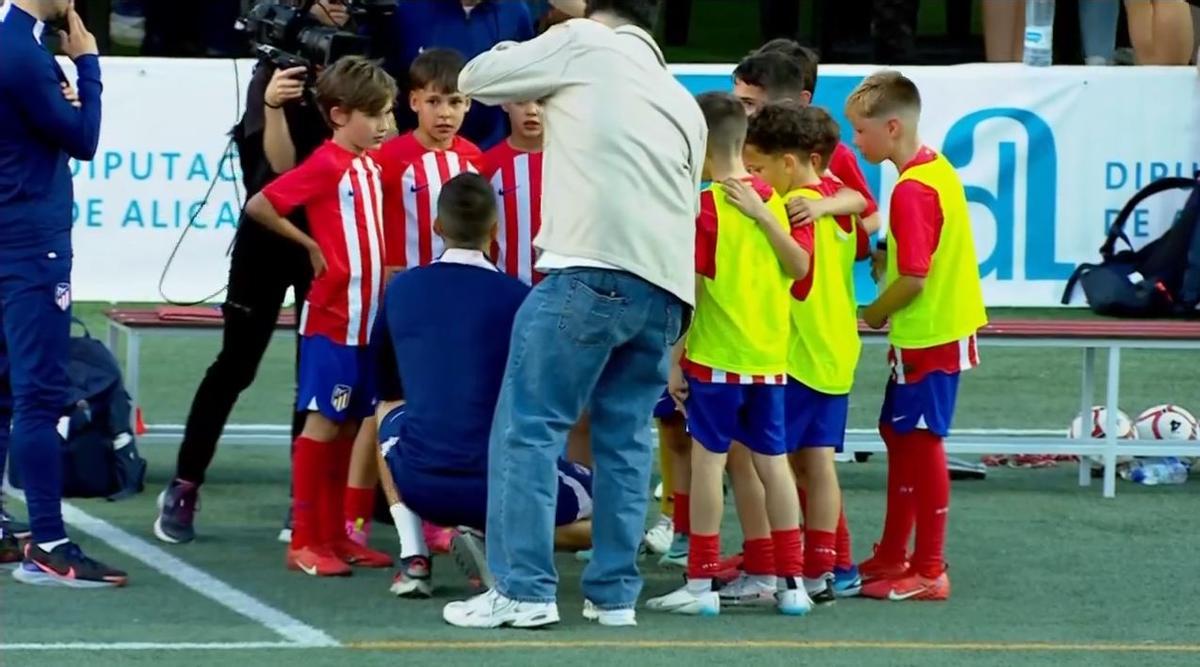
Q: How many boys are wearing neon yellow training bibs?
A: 3